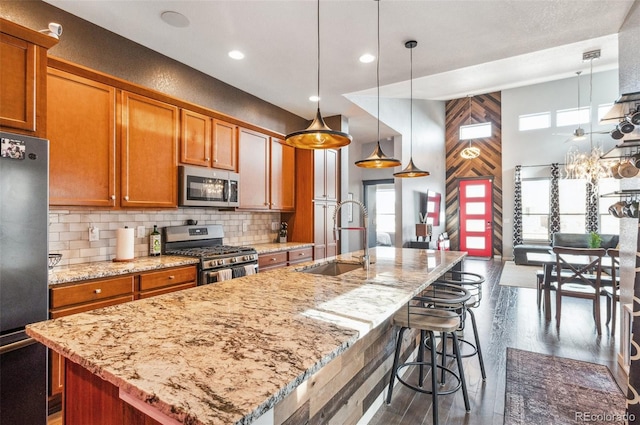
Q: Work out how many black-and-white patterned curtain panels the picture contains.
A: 3